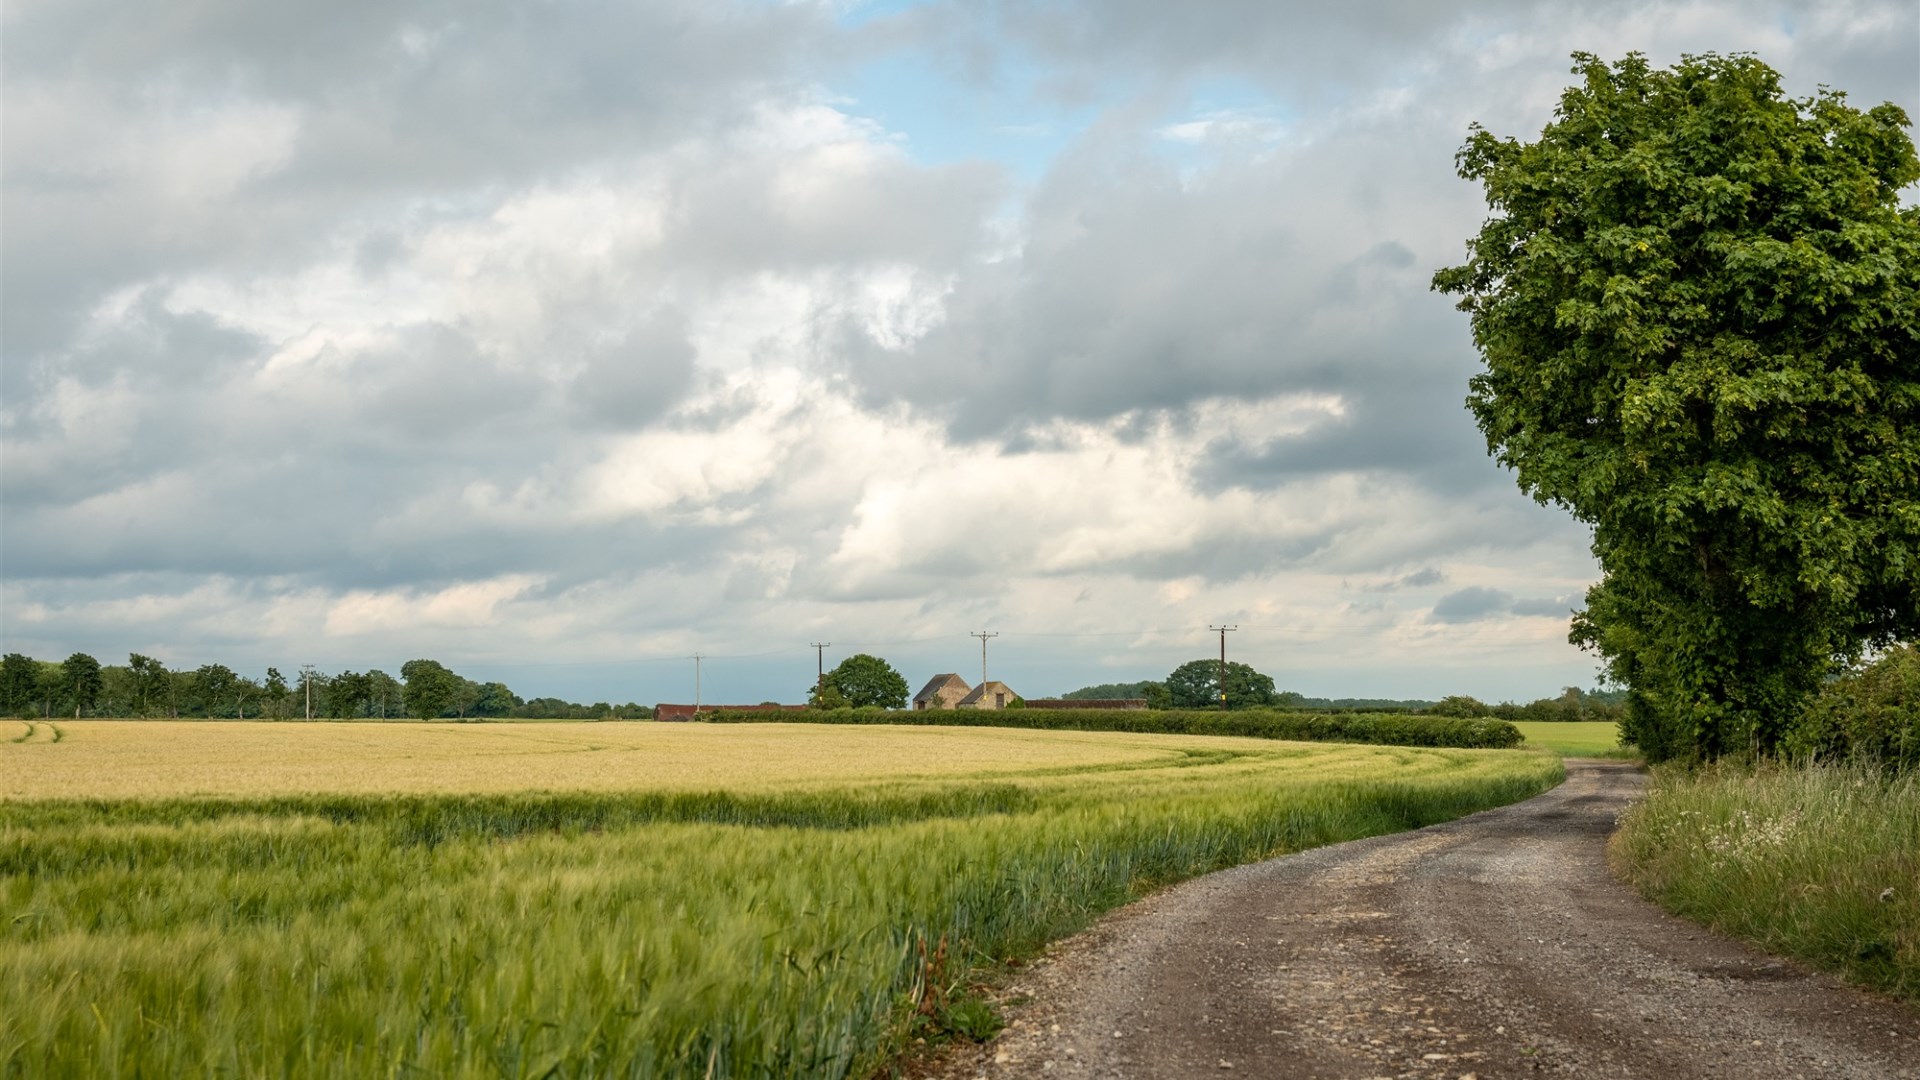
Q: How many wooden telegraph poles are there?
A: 5